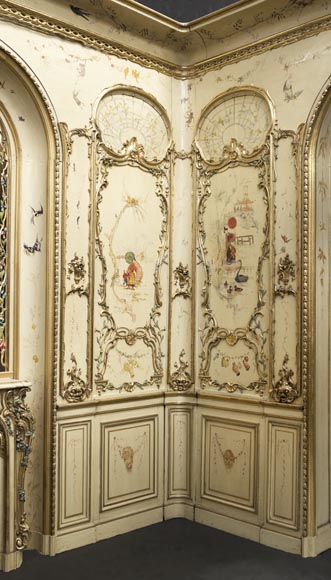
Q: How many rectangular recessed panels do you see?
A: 5